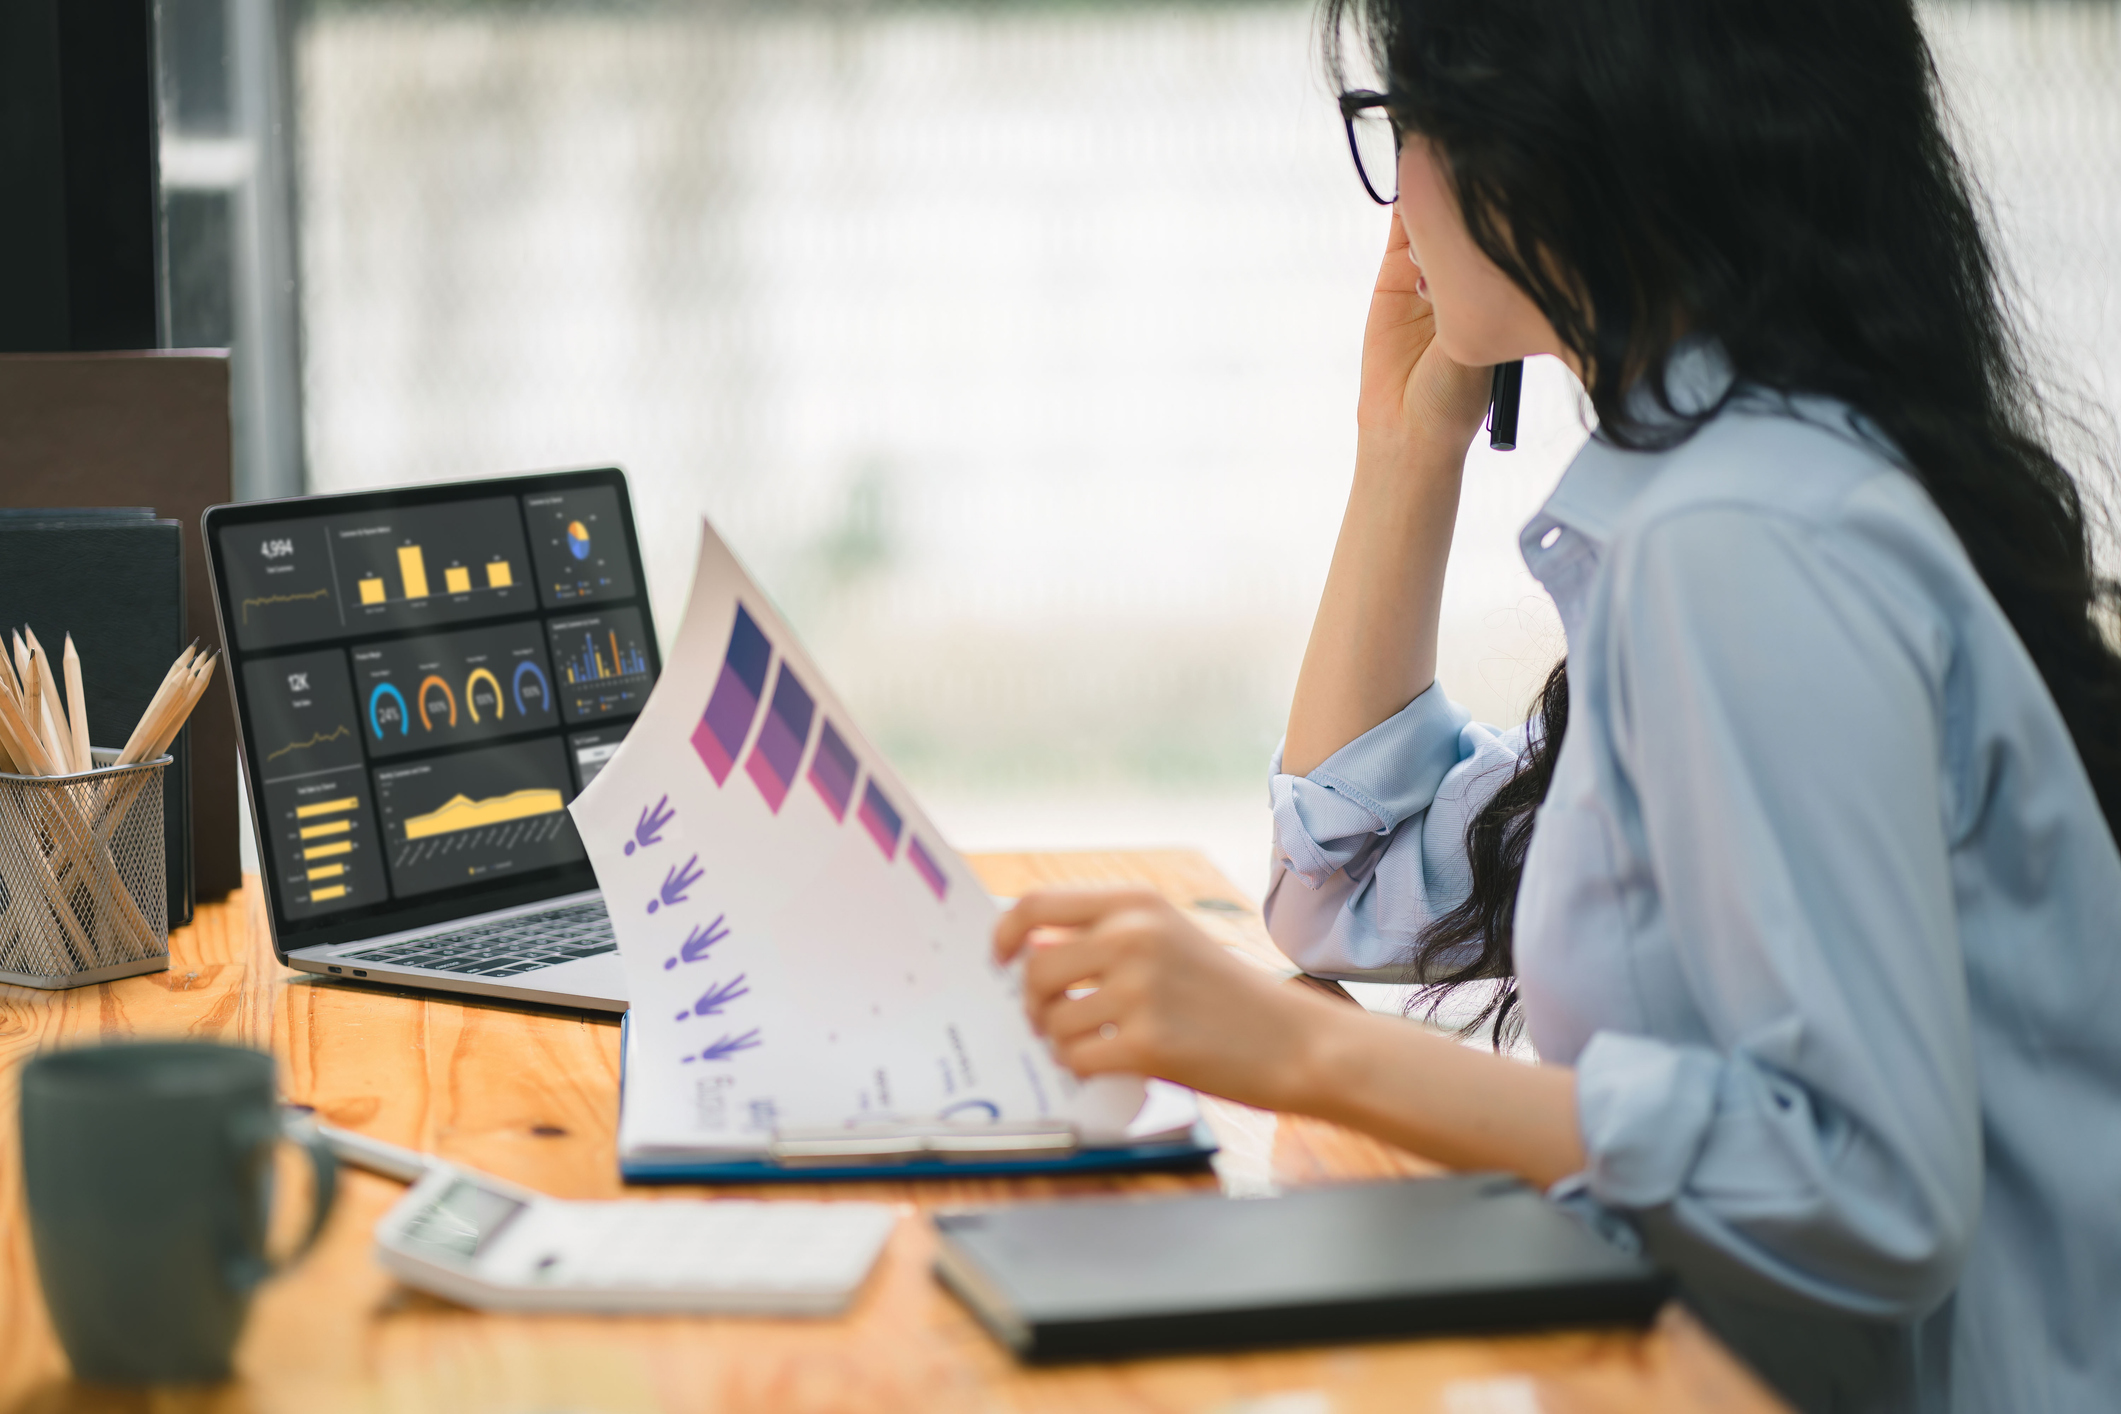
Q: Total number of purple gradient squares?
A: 5